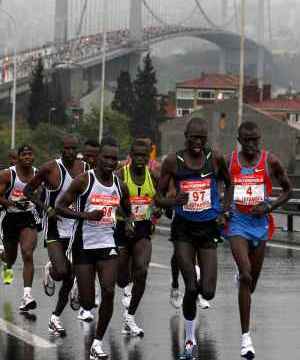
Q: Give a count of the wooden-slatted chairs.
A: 0